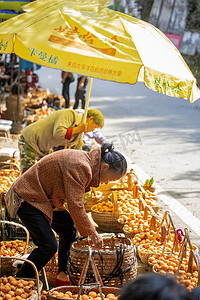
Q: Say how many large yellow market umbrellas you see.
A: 1